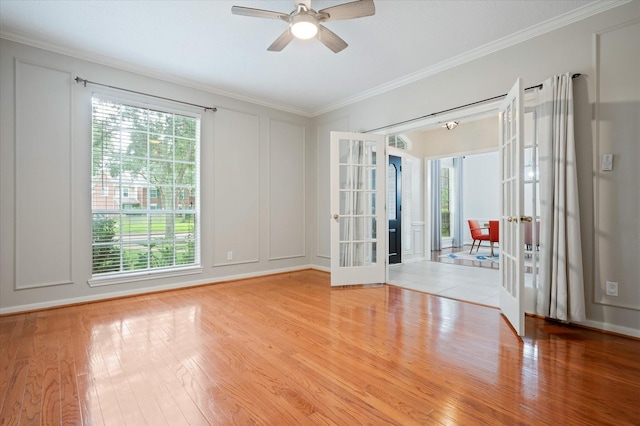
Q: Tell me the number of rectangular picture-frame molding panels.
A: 5